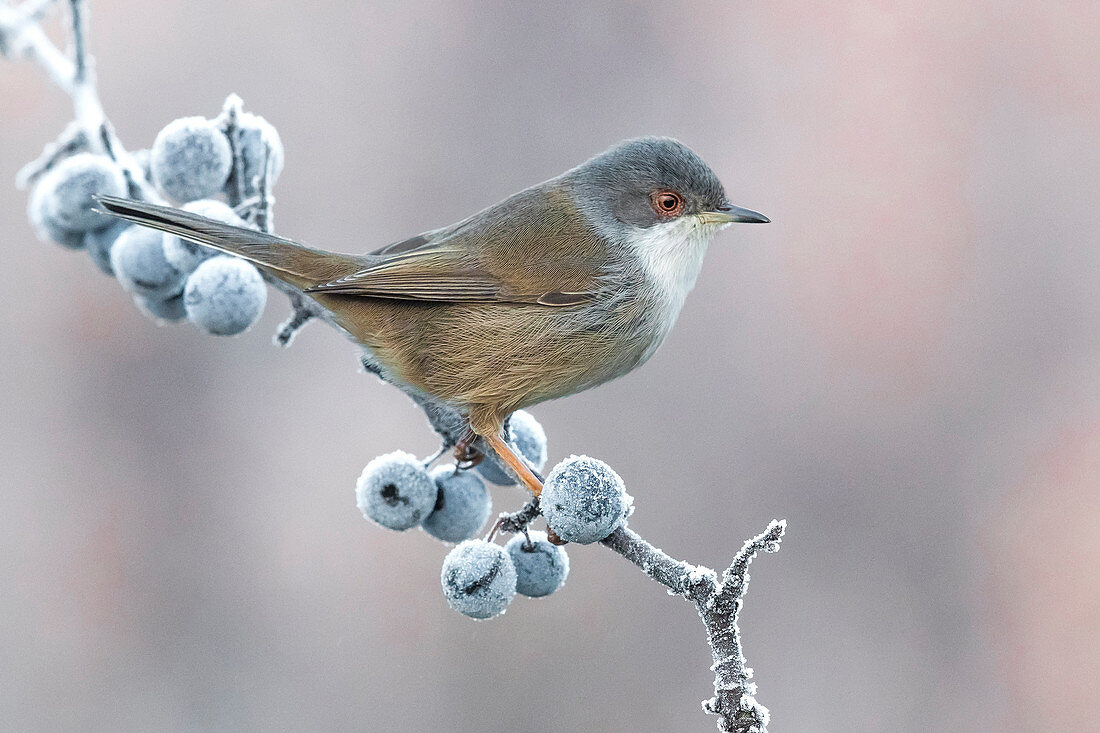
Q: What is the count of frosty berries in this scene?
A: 15